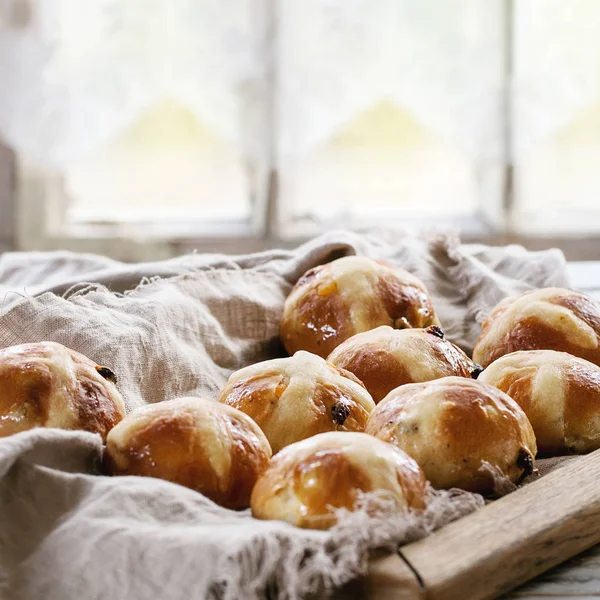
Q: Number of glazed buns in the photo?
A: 9